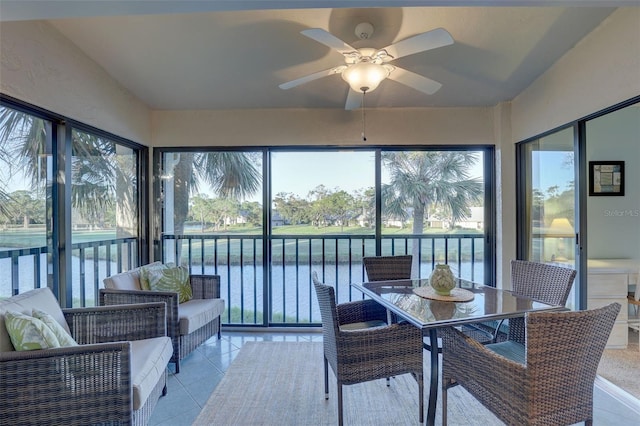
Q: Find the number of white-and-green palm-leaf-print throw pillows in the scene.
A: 4